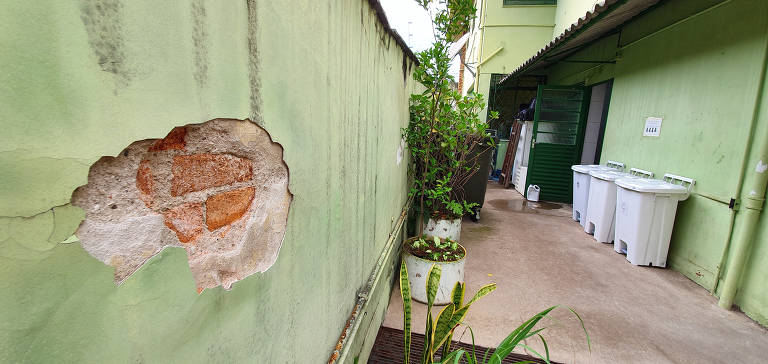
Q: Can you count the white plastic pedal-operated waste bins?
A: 3